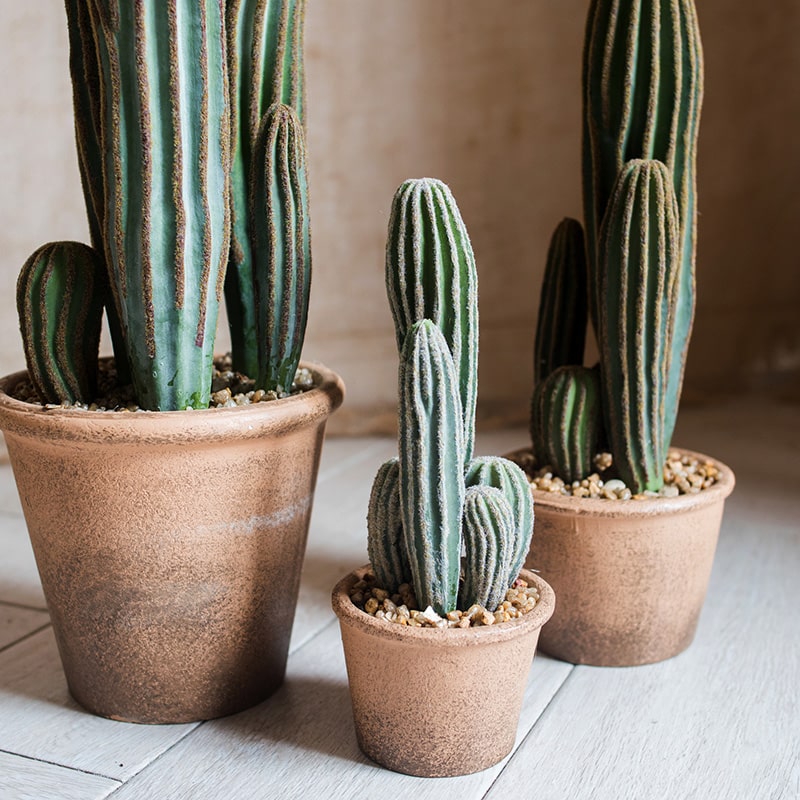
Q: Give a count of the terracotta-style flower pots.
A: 3